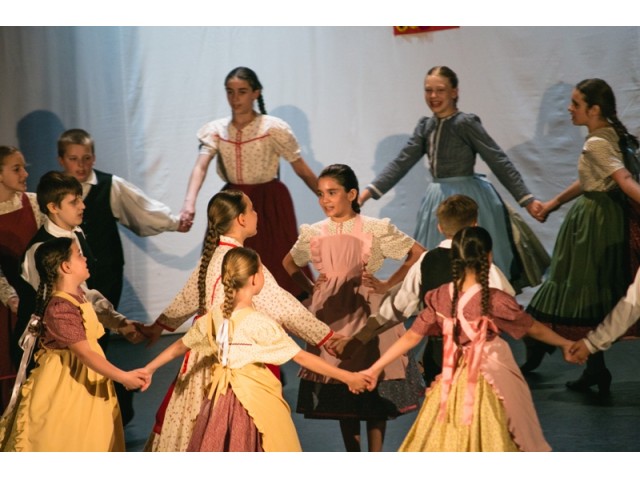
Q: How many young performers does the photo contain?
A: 12